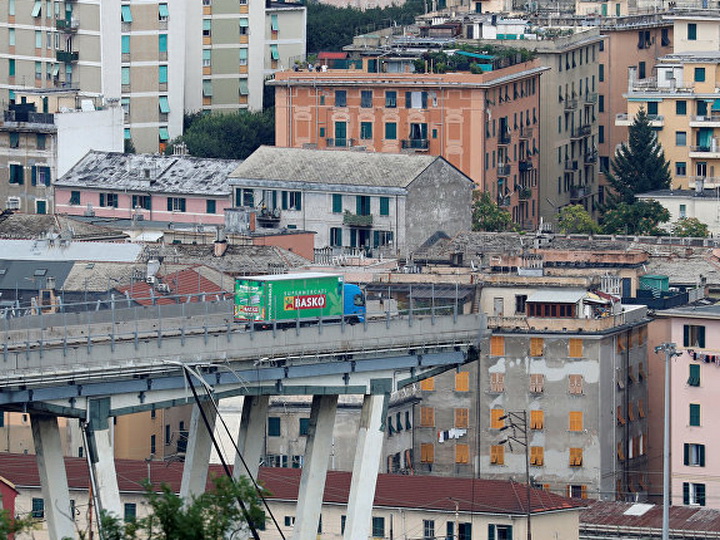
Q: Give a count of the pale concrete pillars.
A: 6